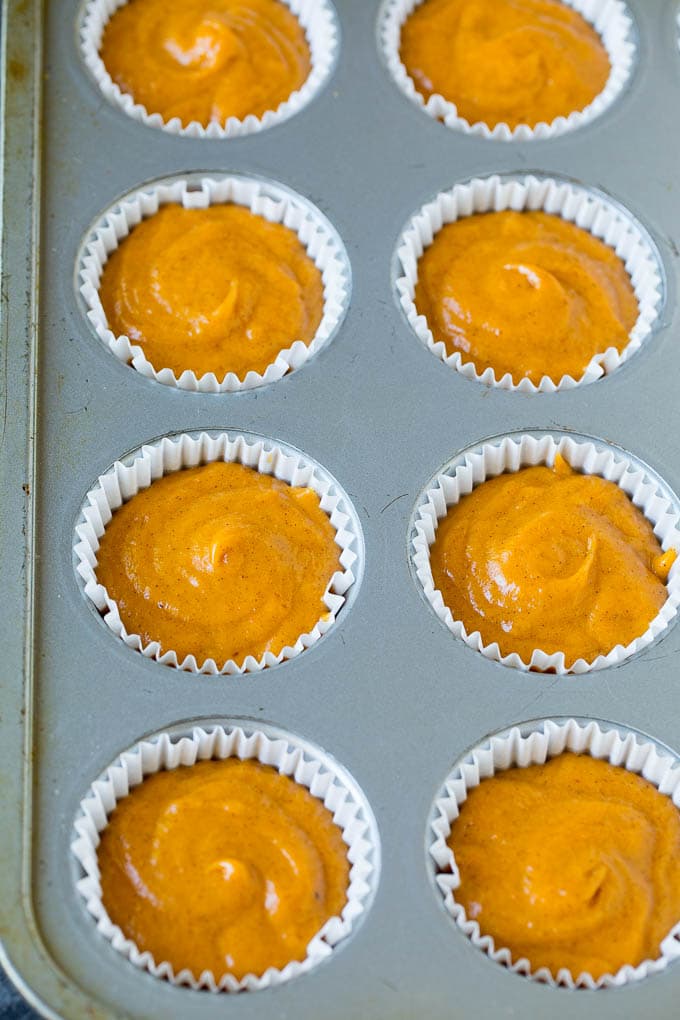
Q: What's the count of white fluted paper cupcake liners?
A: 8